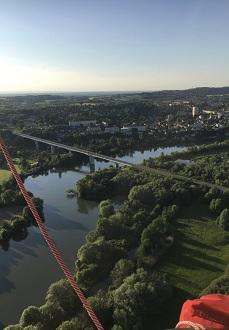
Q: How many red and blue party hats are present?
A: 0